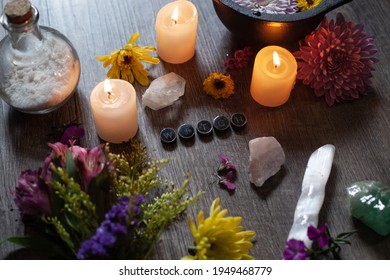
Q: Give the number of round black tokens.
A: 5